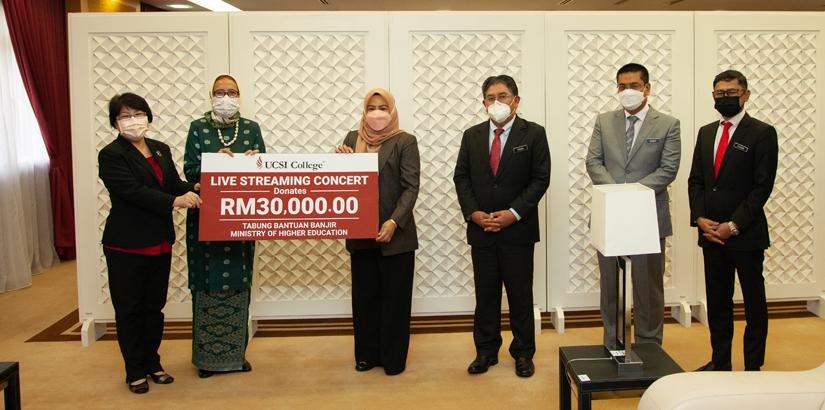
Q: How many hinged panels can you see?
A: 5